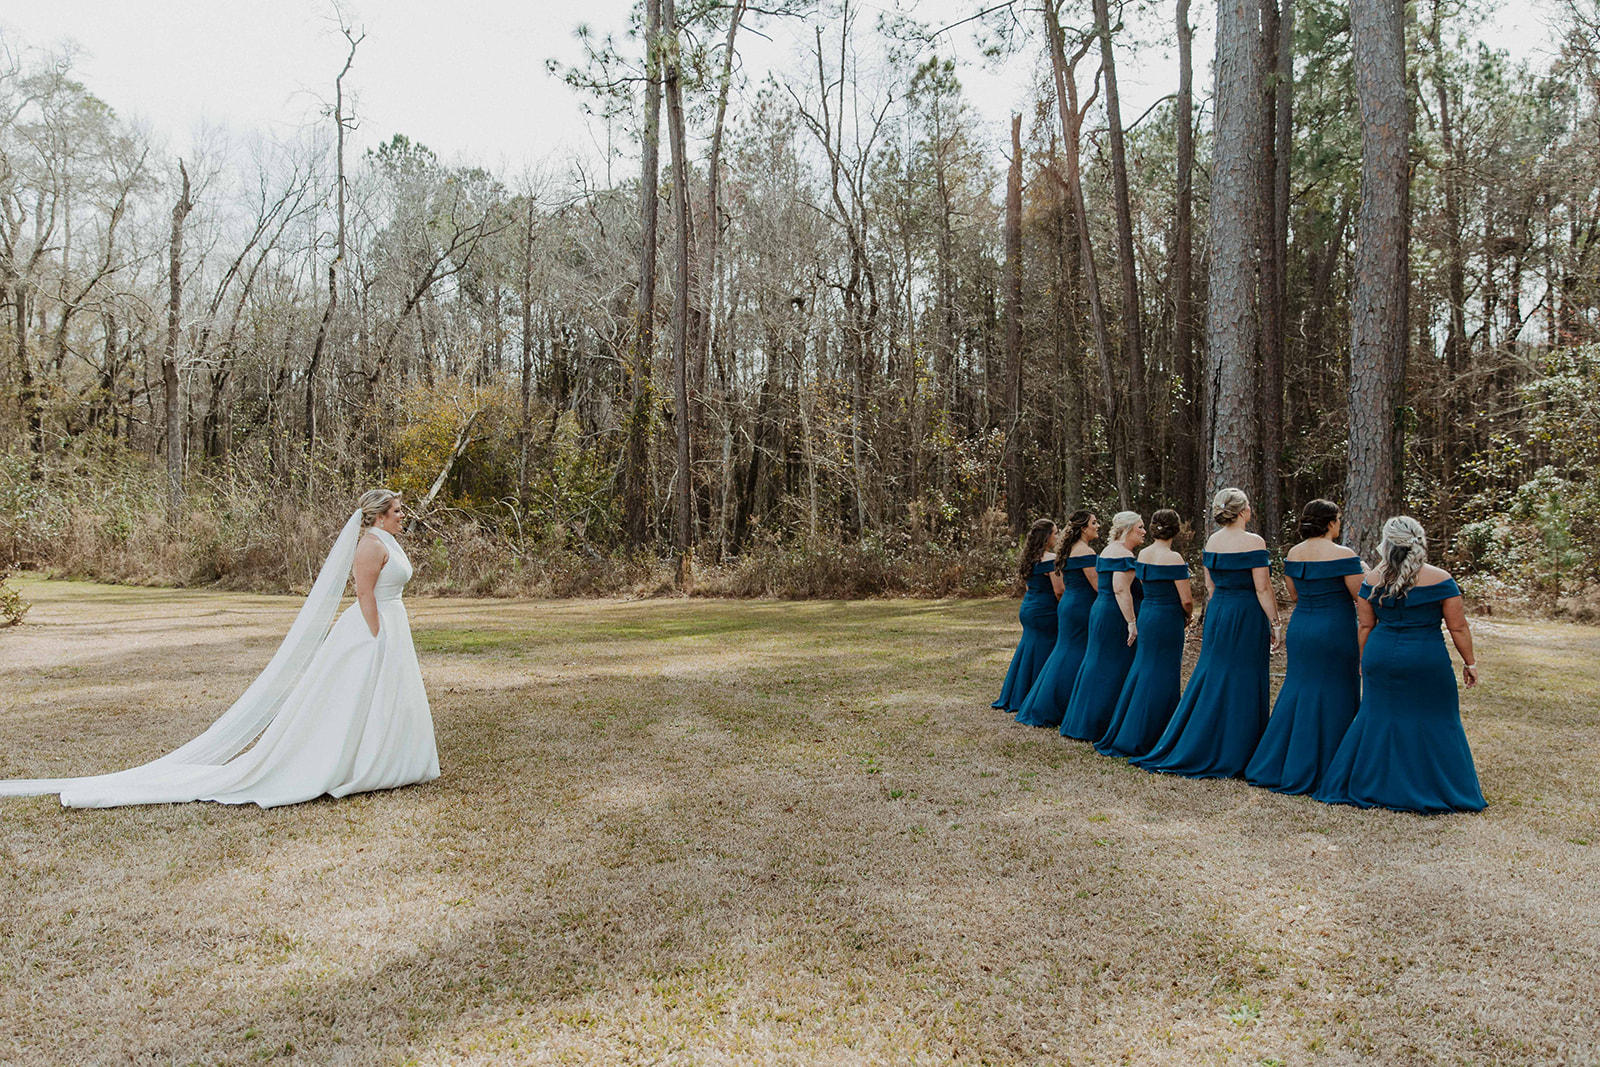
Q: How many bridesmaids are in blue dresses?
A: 7